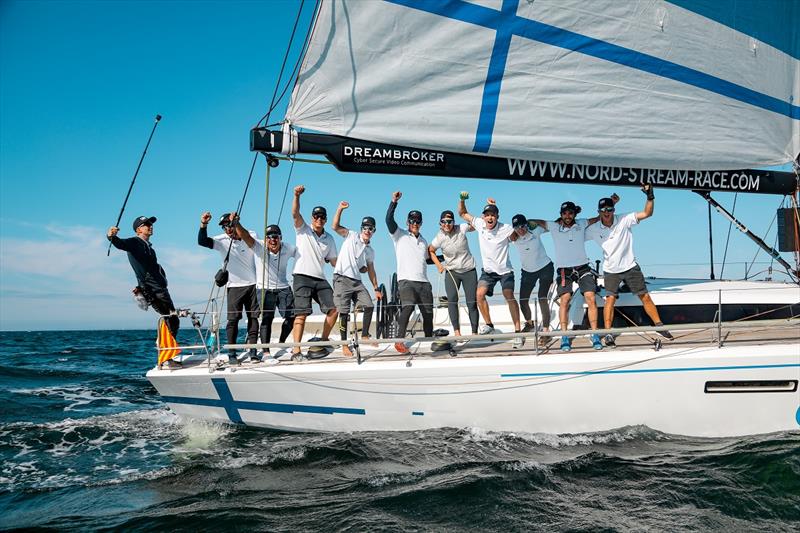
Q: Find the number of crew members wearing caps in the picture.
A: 11